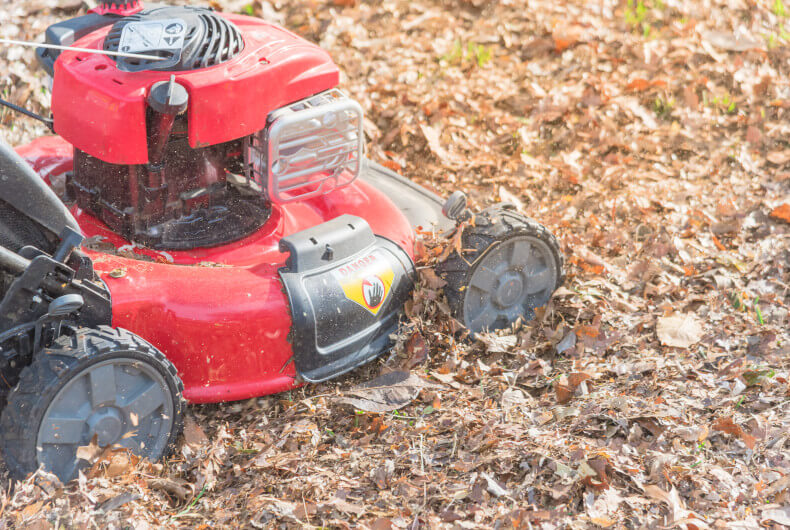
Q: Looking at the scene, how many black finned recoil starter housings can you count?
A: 1